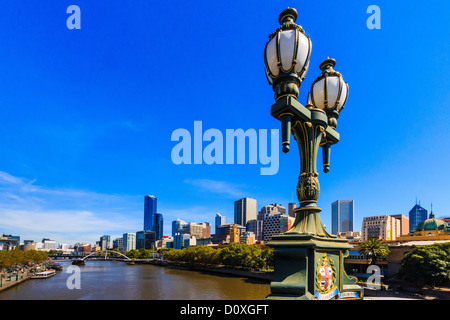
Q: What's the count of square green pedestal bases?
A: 1